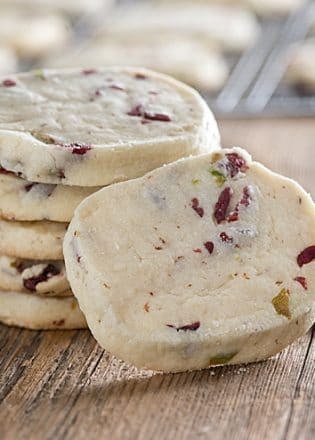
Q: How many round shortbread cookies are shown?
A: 6